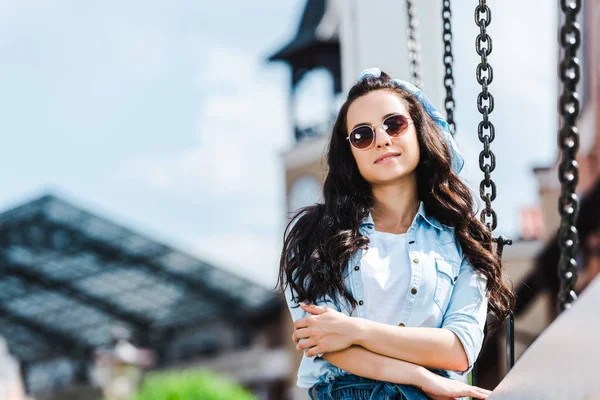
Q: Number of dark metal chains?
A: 4